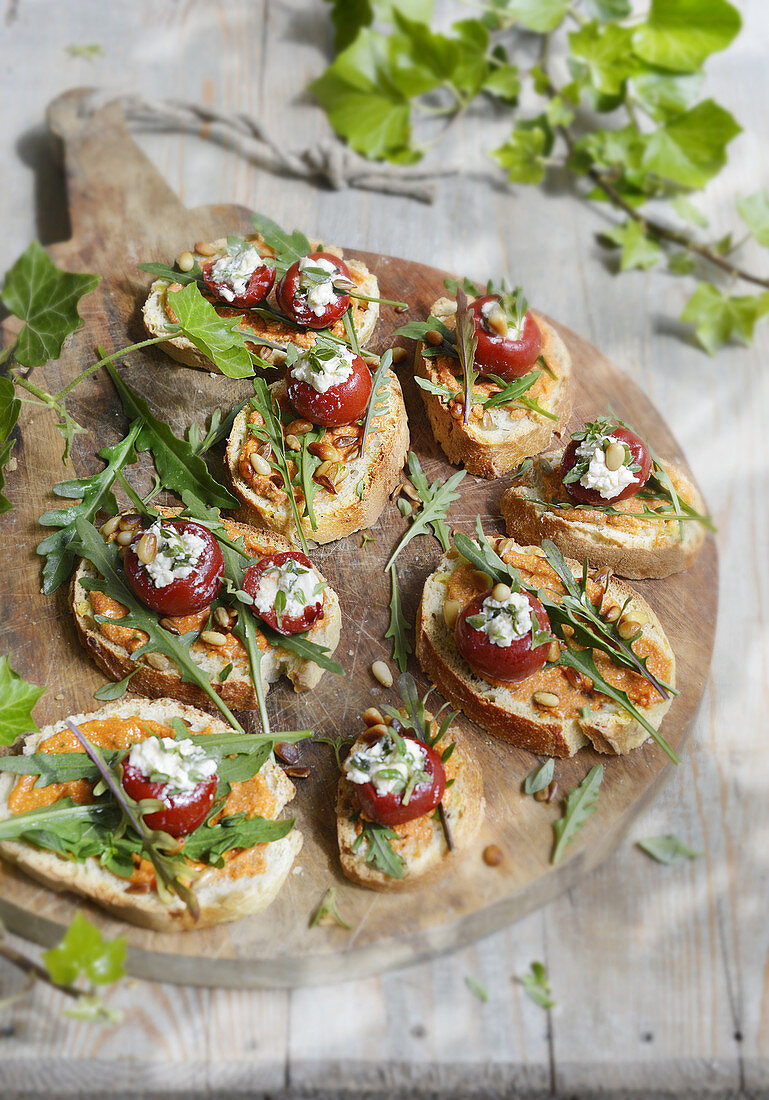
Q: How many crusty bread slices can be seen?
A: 8